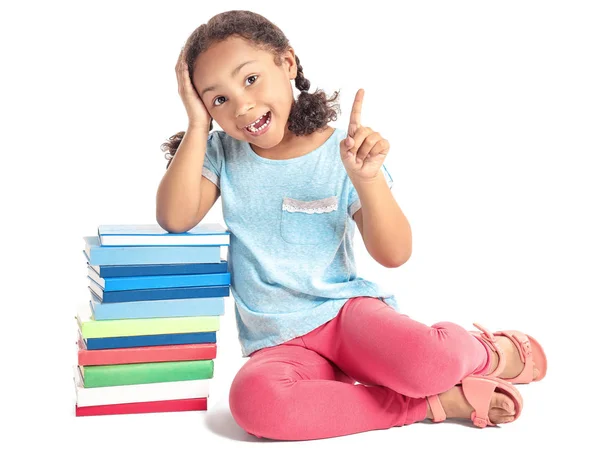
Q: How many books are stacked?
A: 12